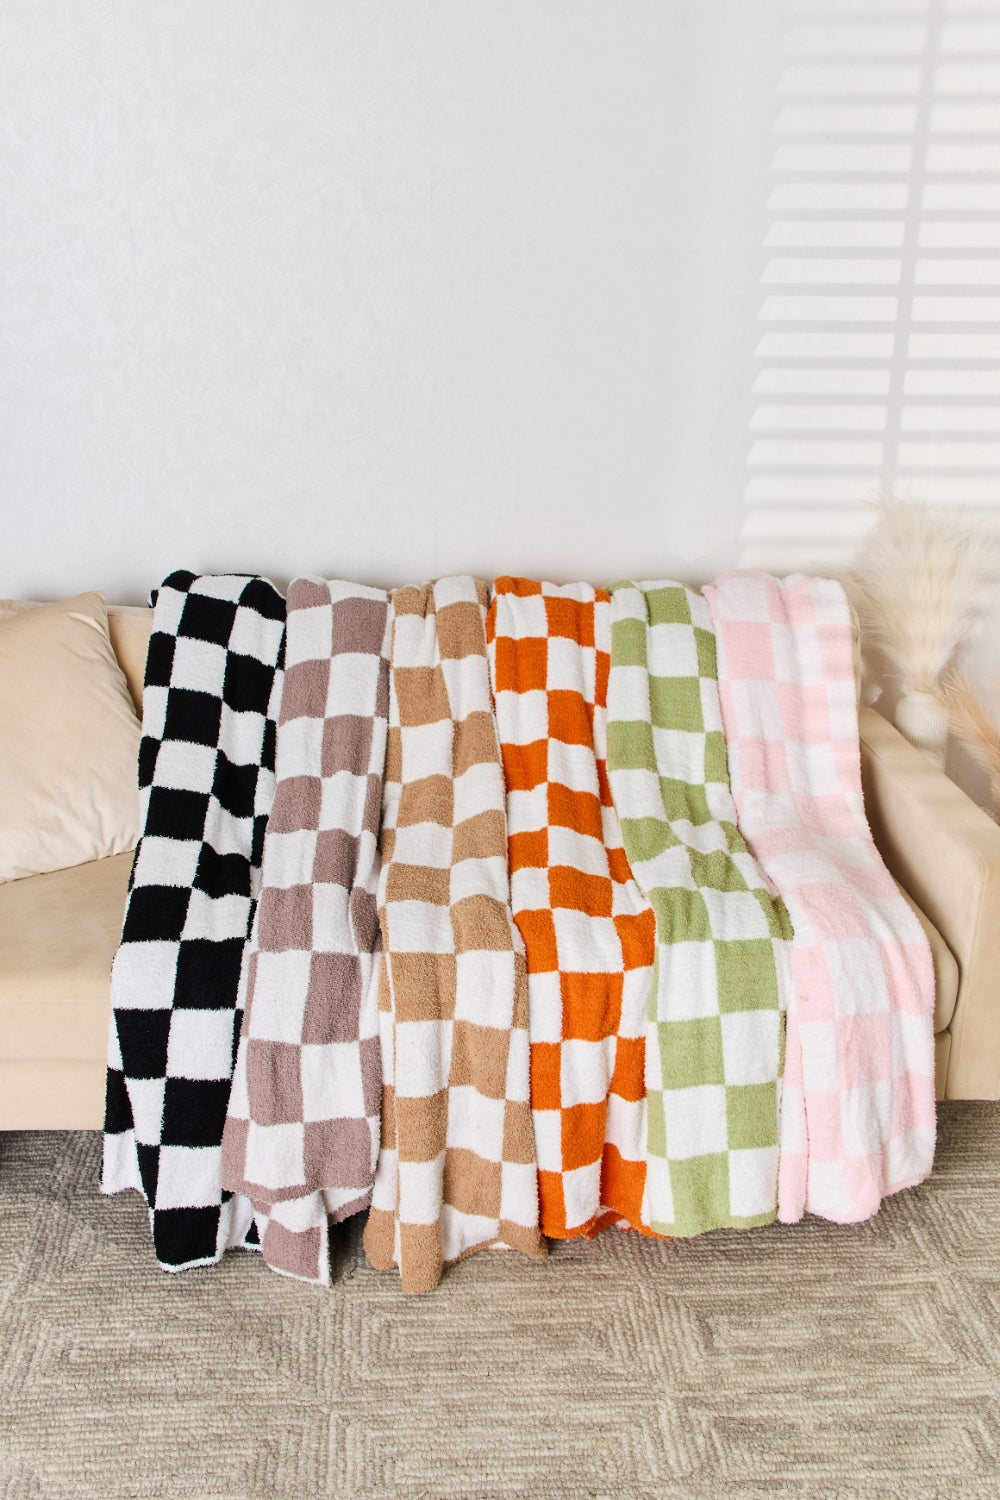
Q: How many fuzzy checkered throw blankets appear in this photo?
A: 6